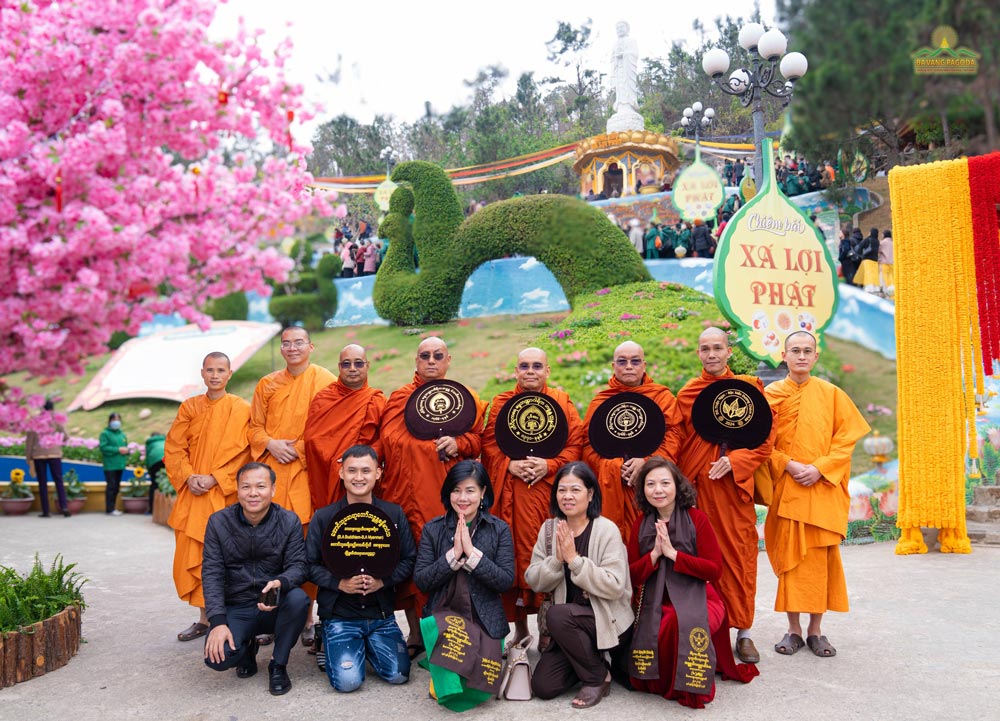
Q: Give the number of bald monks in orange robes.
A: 8